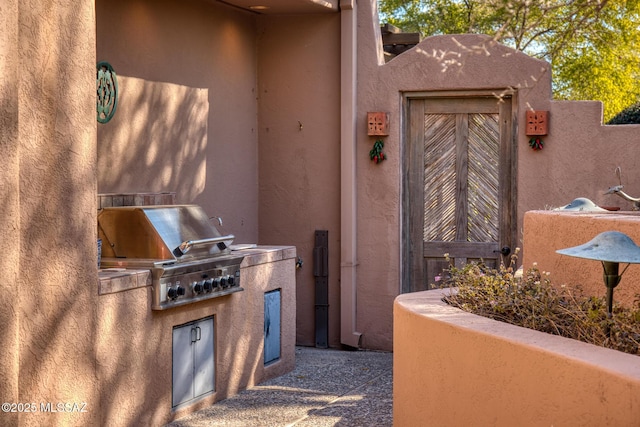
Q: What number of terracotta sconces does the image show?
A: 2